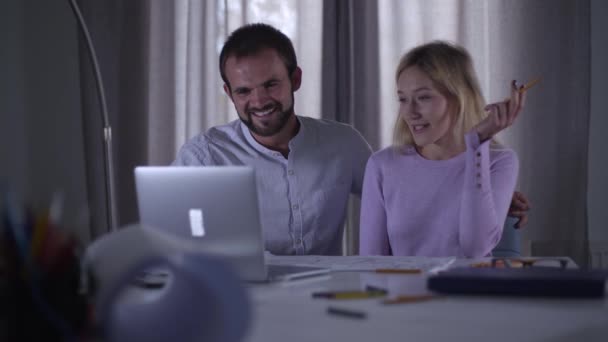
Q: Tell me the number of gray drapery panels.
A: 3